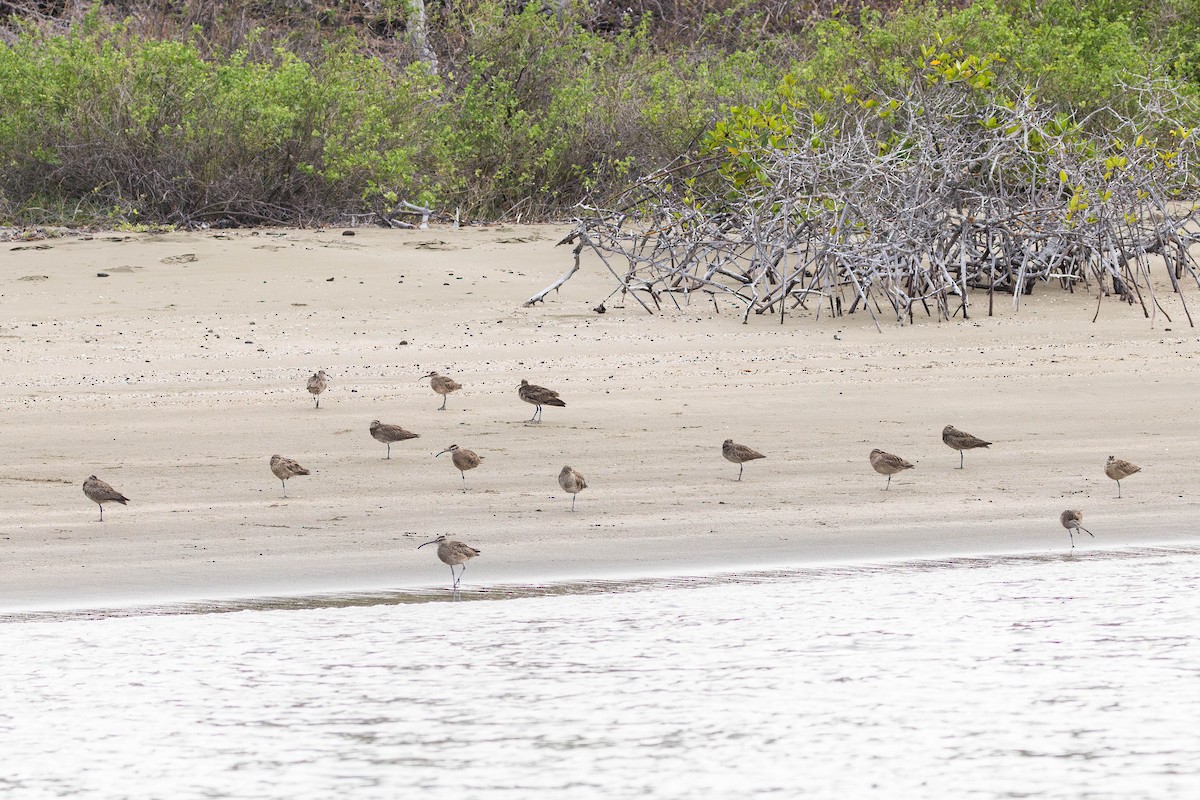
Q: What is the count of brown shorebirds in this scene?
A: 14